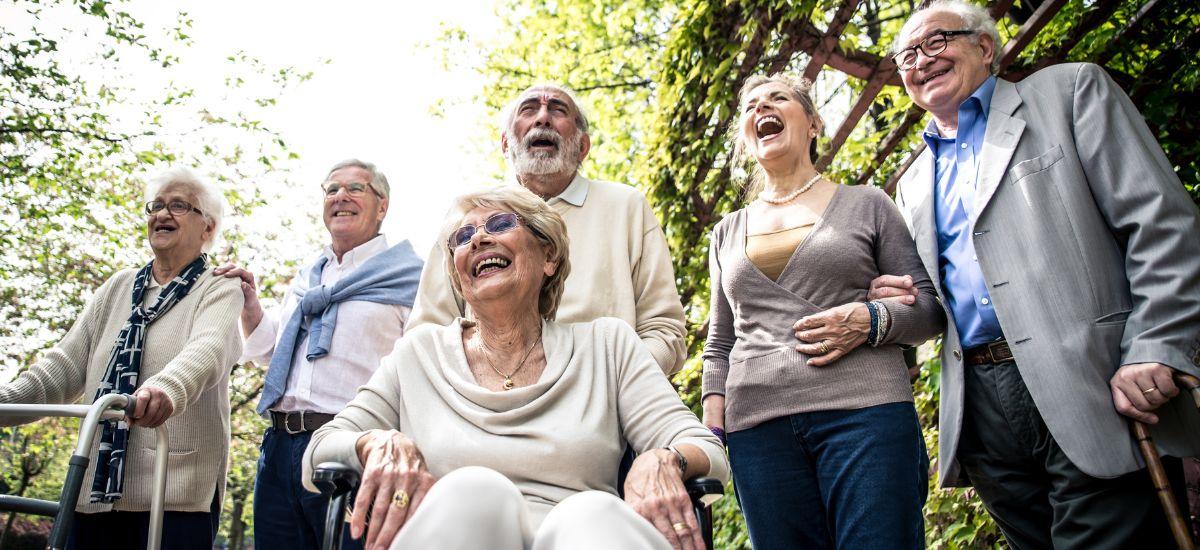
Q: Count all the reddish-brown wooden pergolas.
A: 1